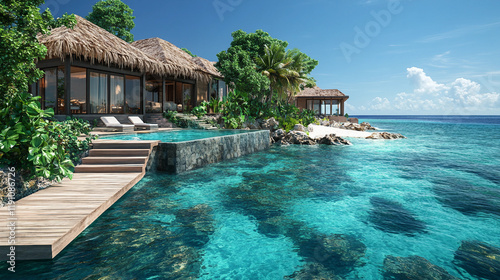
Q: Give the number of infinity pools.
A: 1